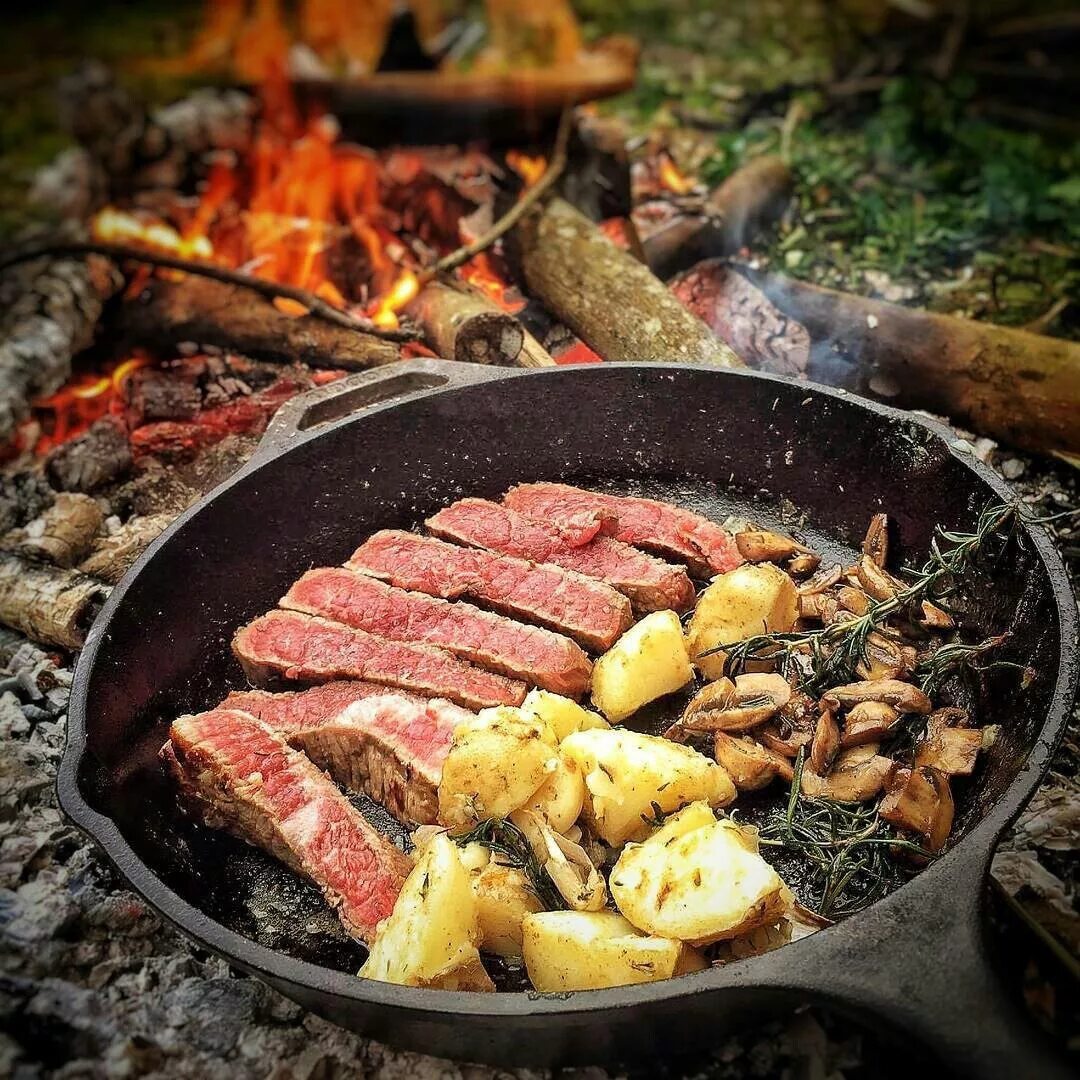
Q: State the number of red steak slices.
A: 7